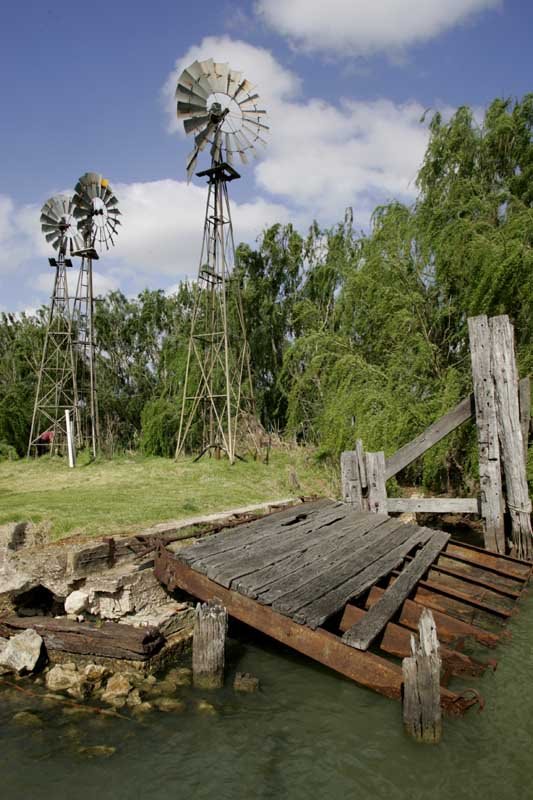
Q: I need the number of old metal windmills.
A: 3